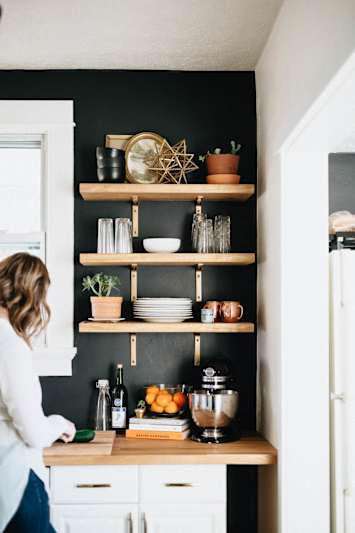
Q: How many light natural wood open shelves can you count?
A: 3